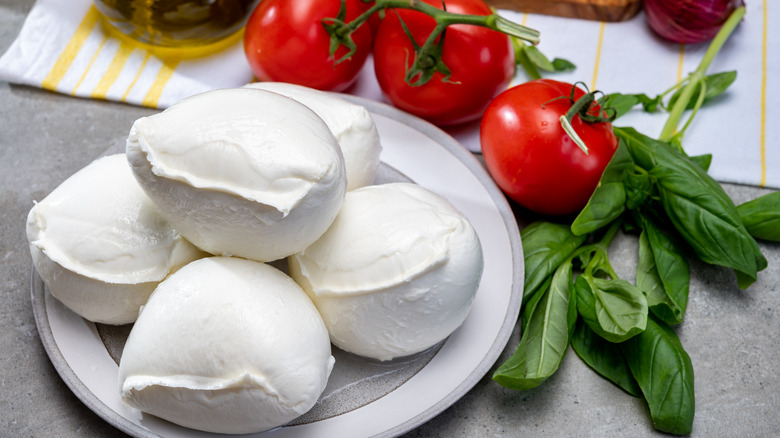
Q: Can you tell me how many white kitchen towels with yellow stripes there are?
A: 1